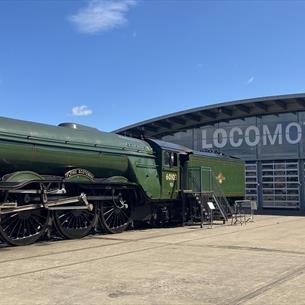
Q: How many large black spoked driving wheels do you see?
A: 3